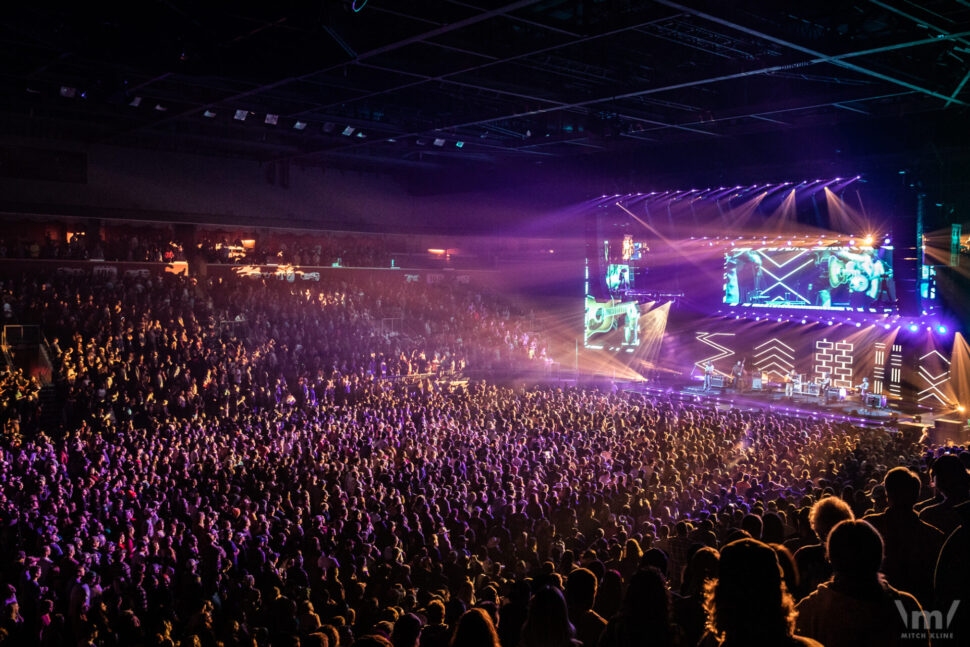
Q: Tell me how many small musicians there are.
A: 5